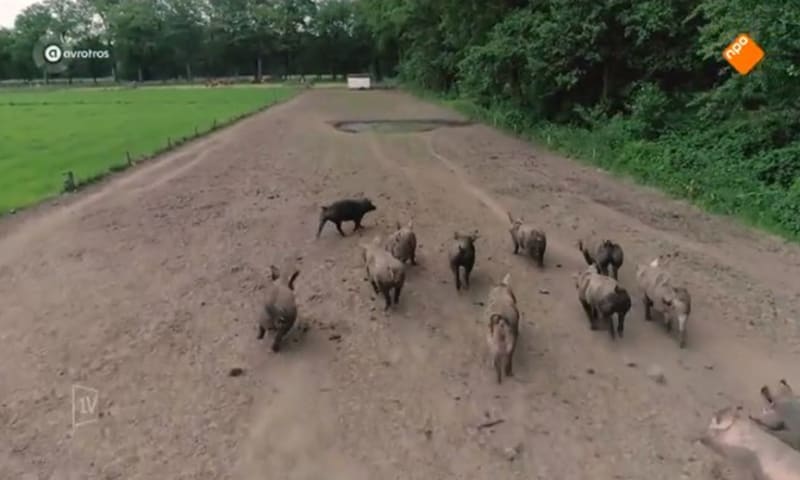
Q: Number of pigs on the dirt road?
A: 12